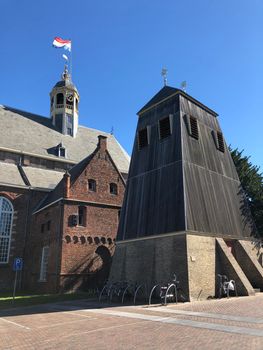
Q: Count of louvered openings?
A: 4